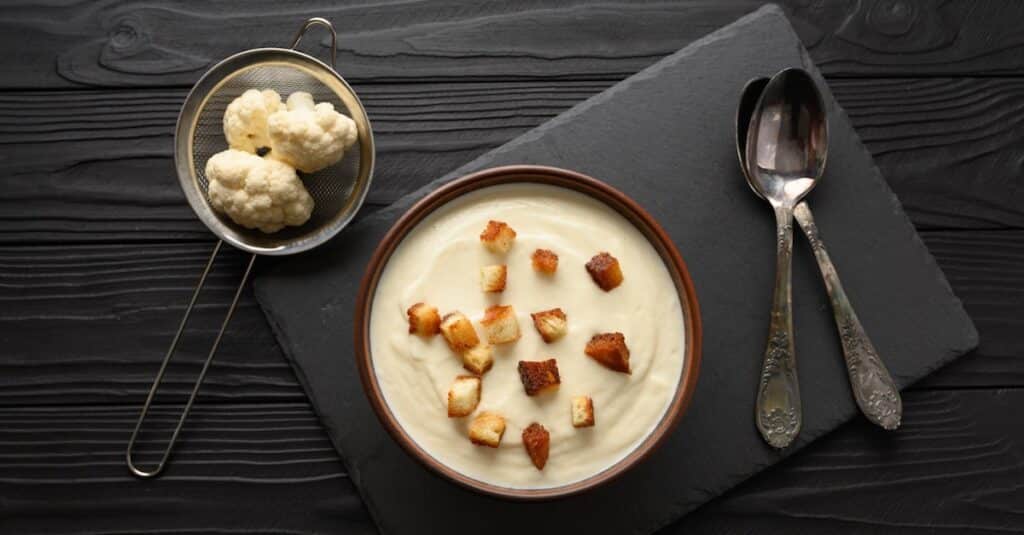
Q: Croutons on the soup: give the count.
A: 15